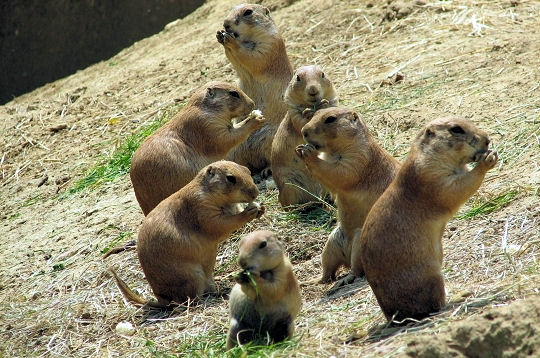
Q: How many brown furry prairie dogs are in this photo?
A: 7